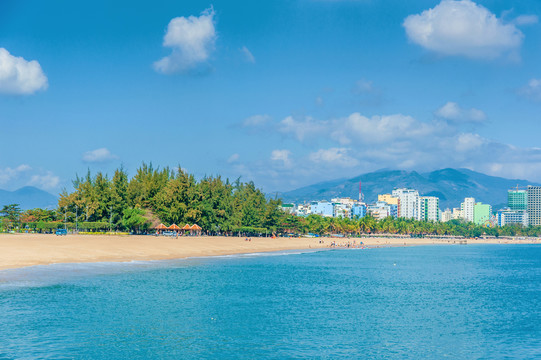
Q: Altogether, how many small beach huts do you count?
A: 4